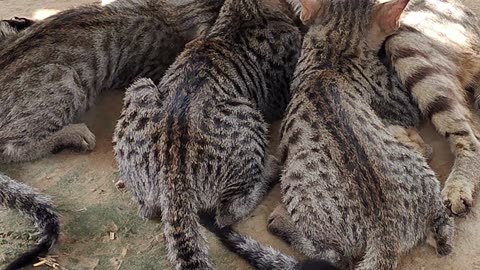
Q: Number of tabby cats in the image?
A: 4